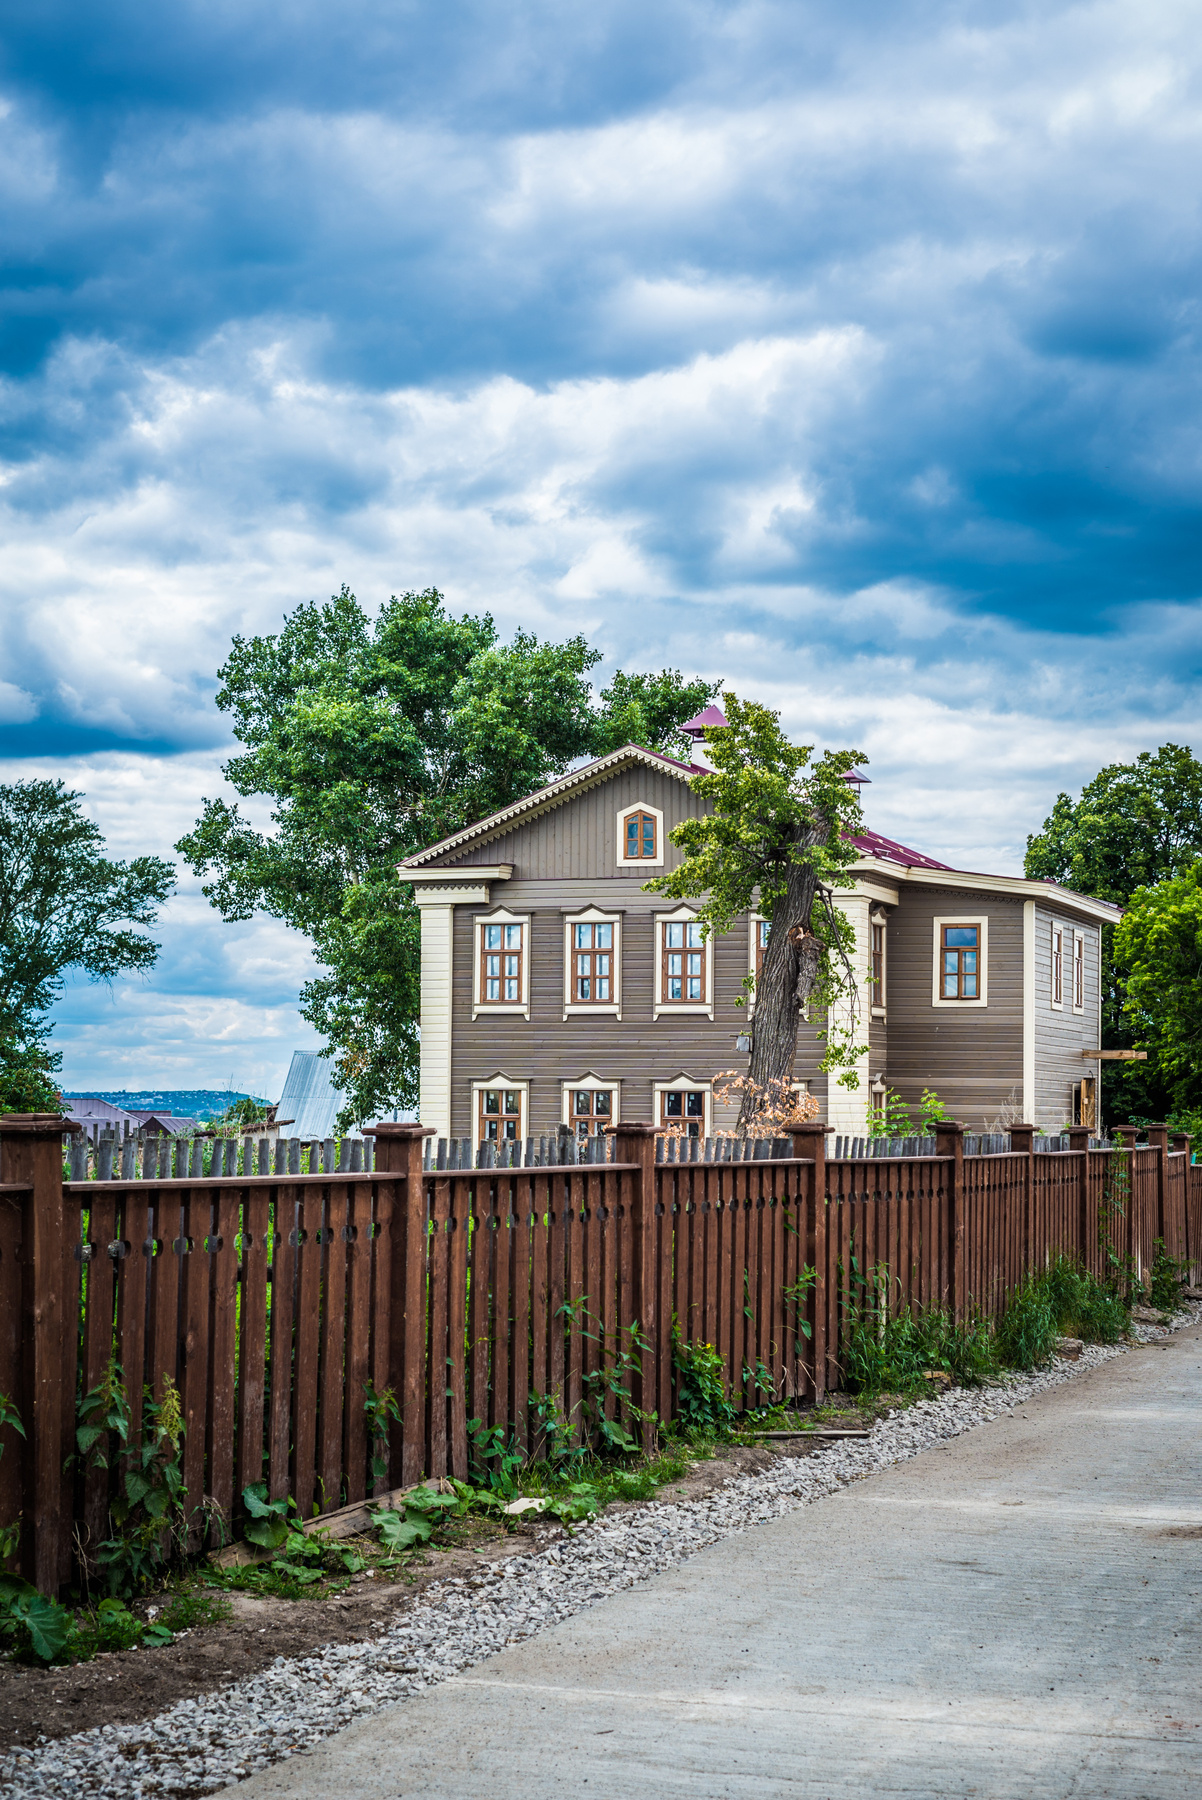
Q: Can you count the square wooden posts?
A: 10